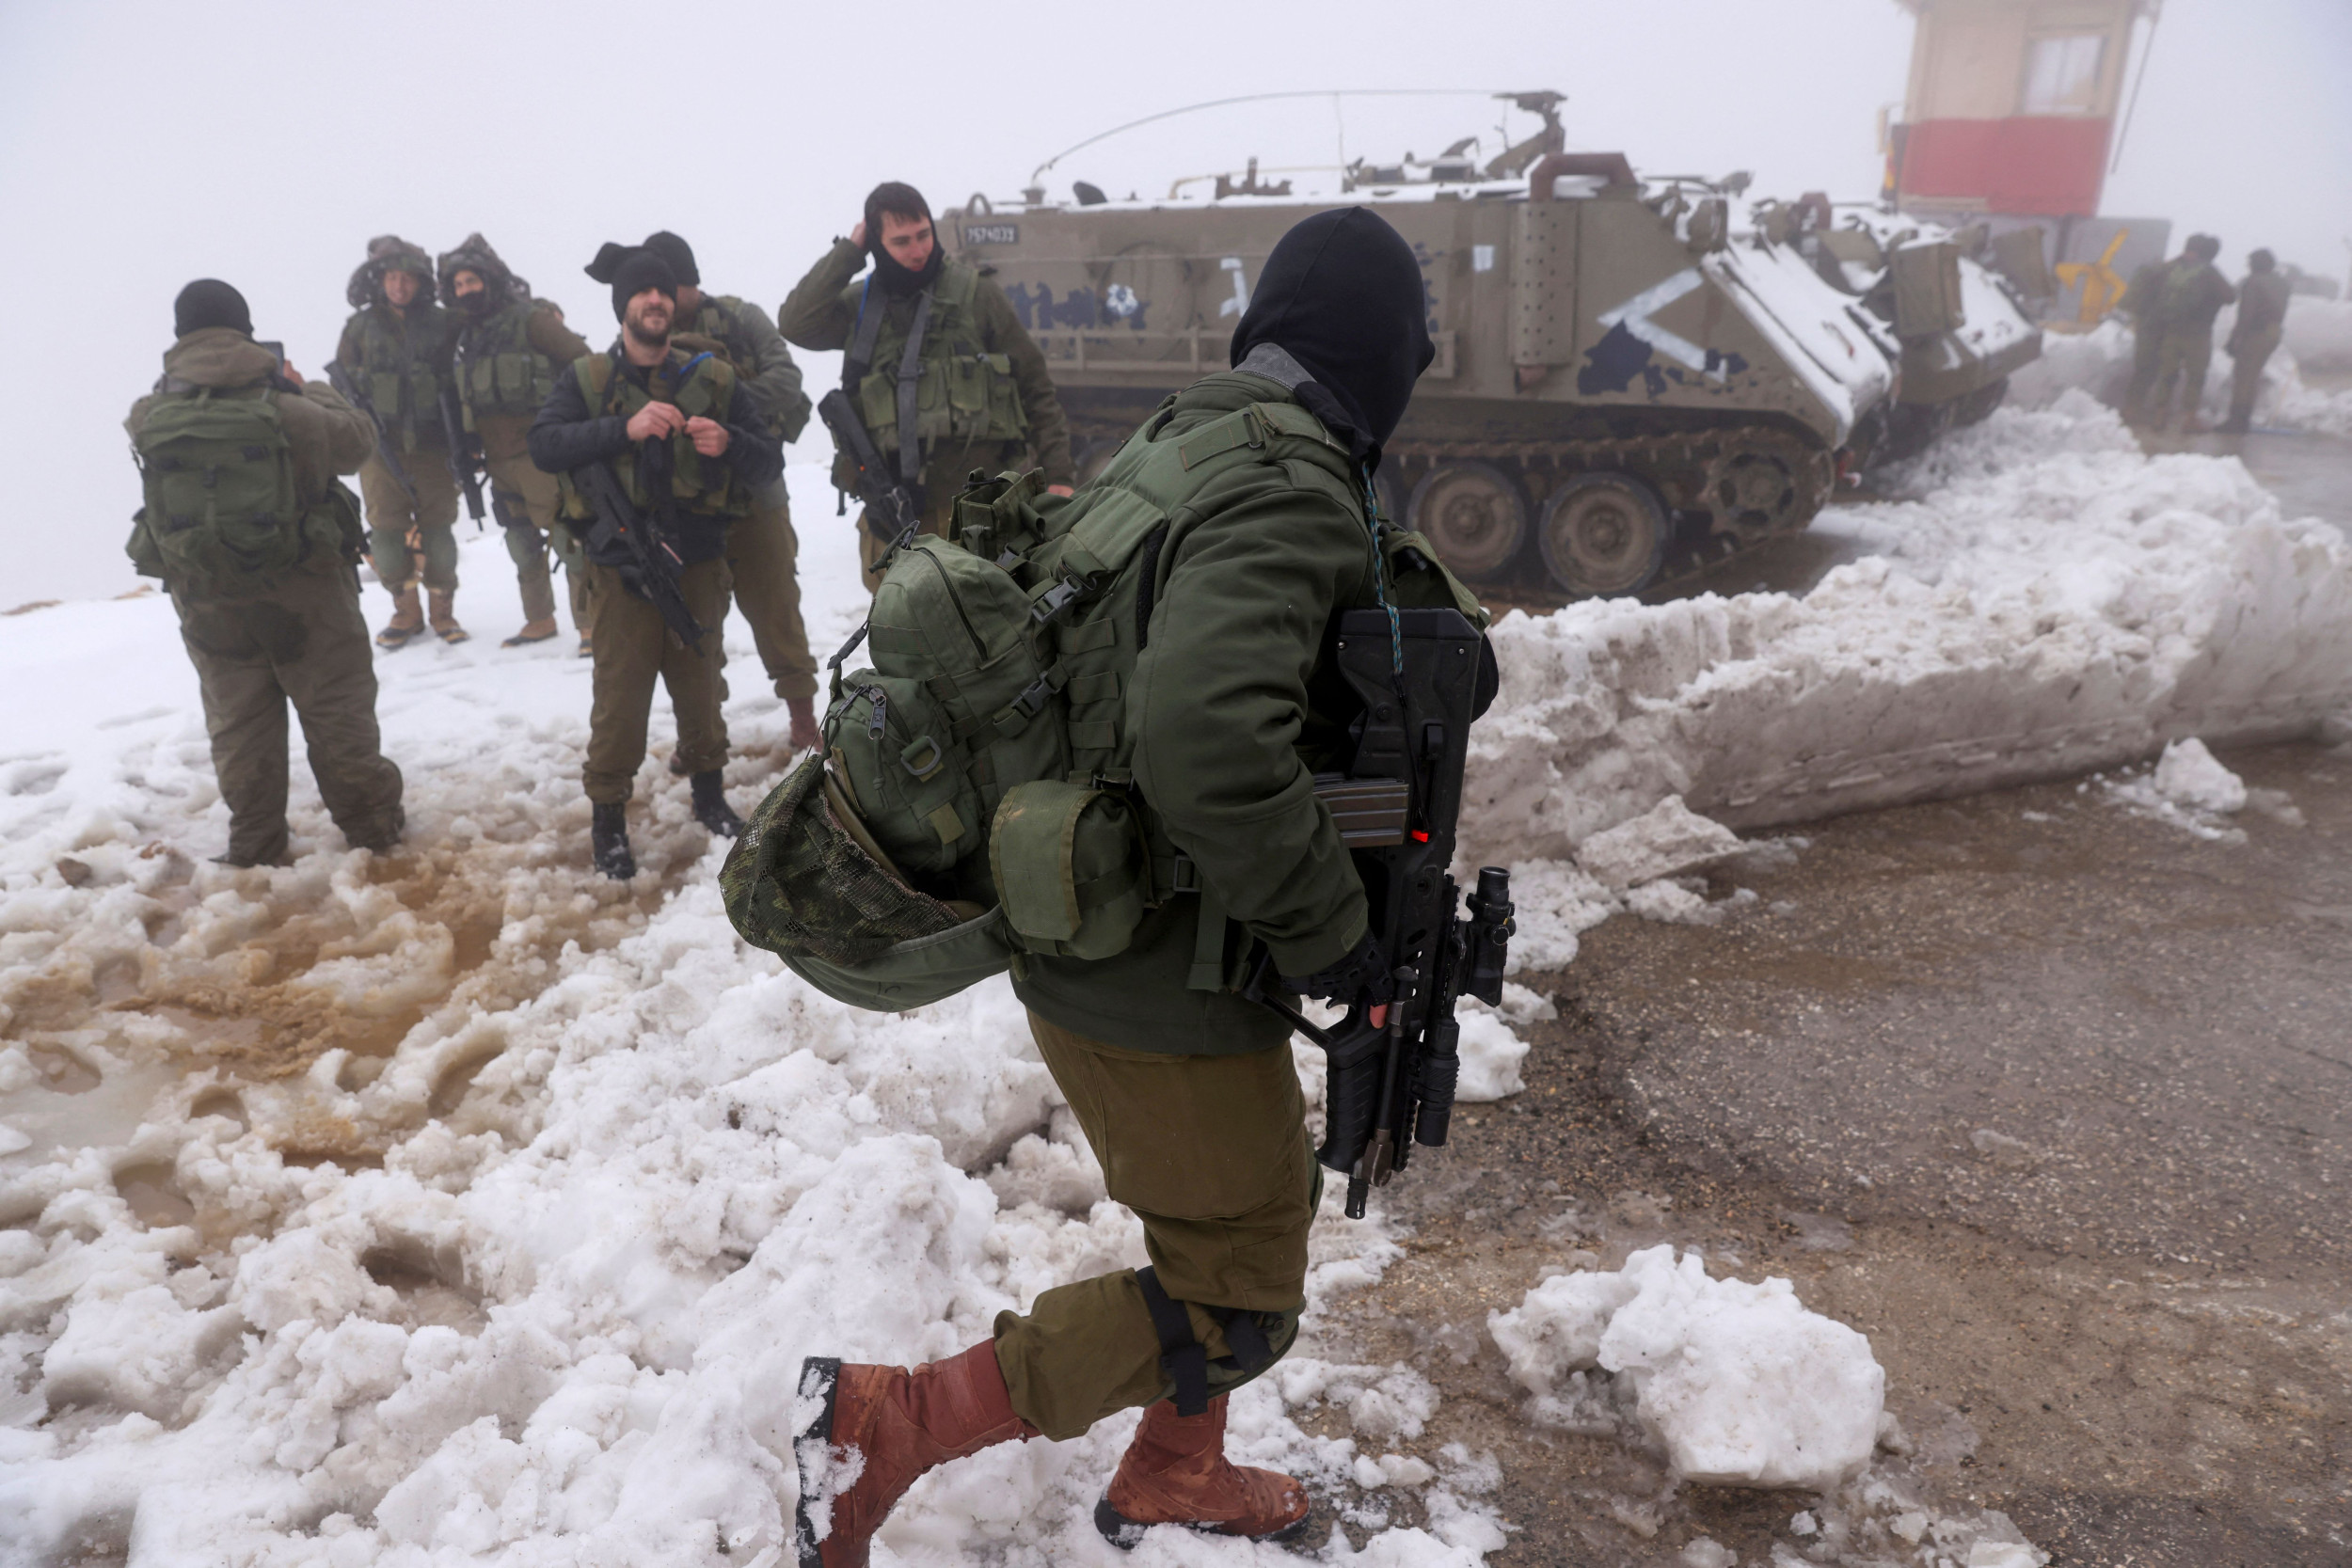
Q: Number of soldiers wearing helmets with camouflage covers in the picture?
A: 2